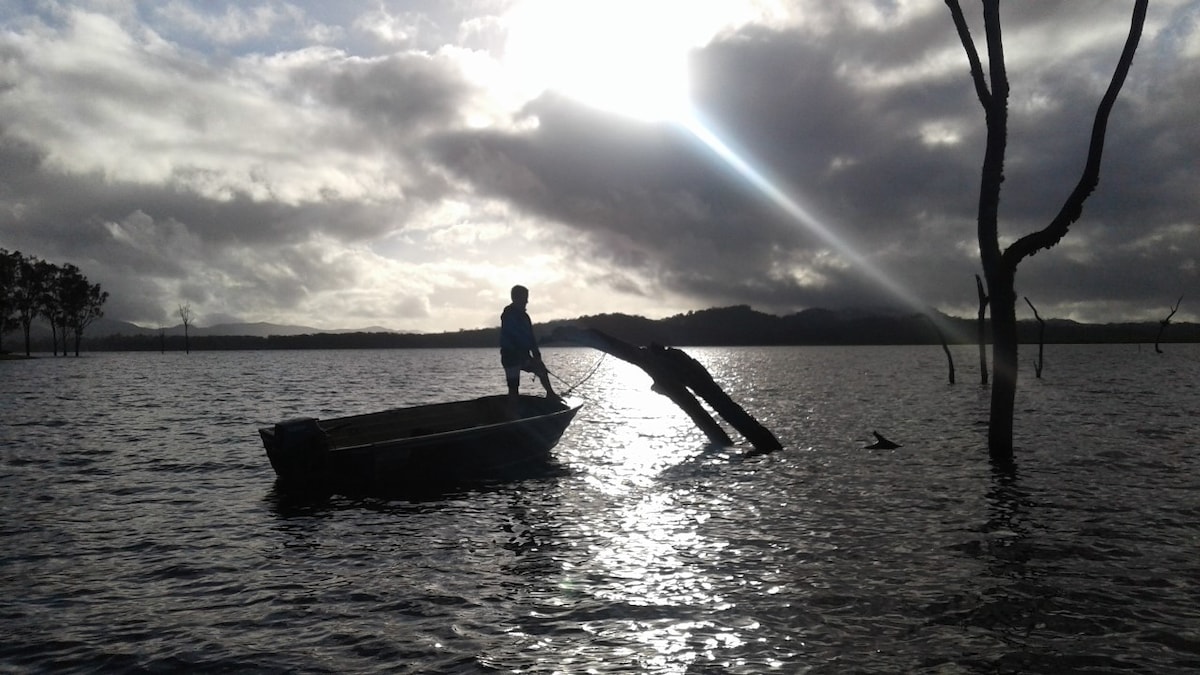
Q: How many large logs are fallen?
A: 2